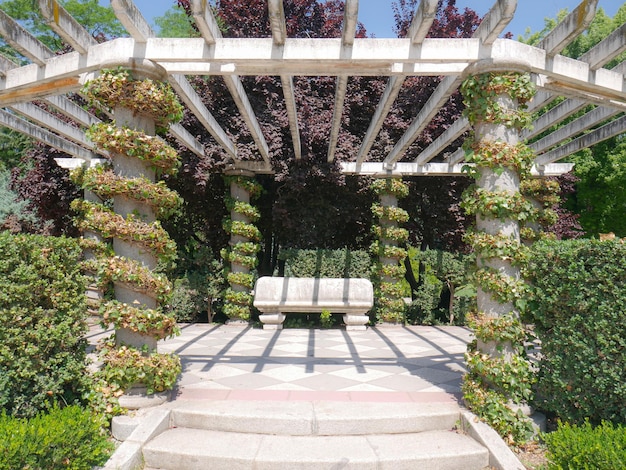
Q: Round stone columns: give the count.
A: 6